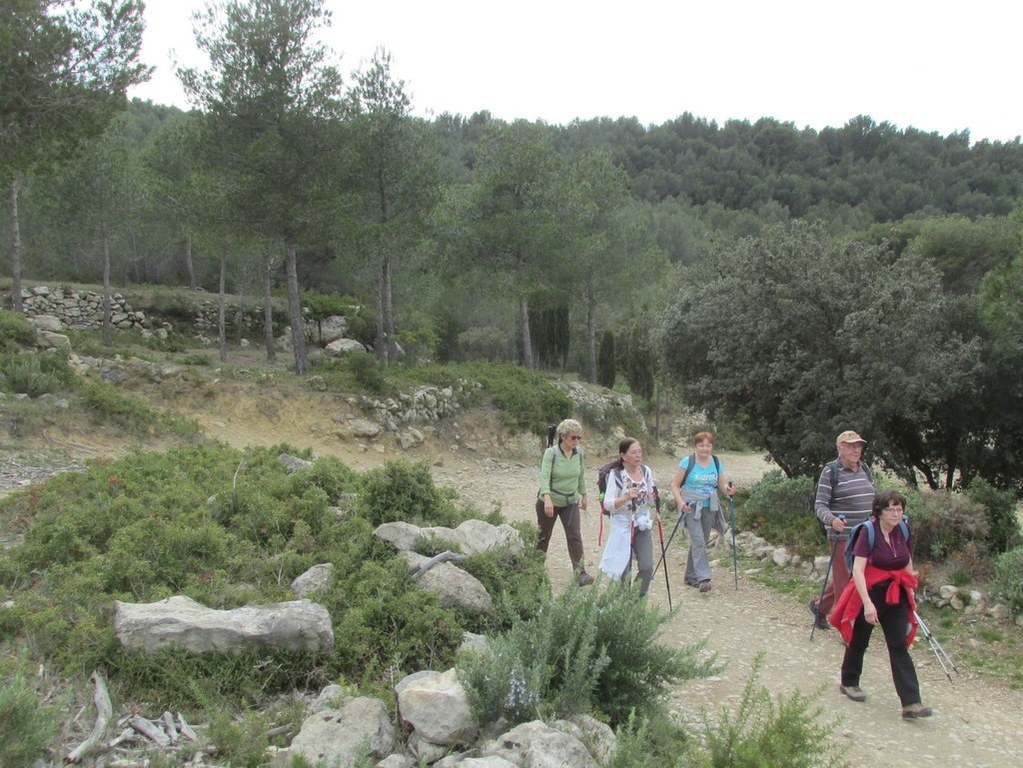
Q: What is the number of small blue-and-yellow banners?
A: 0